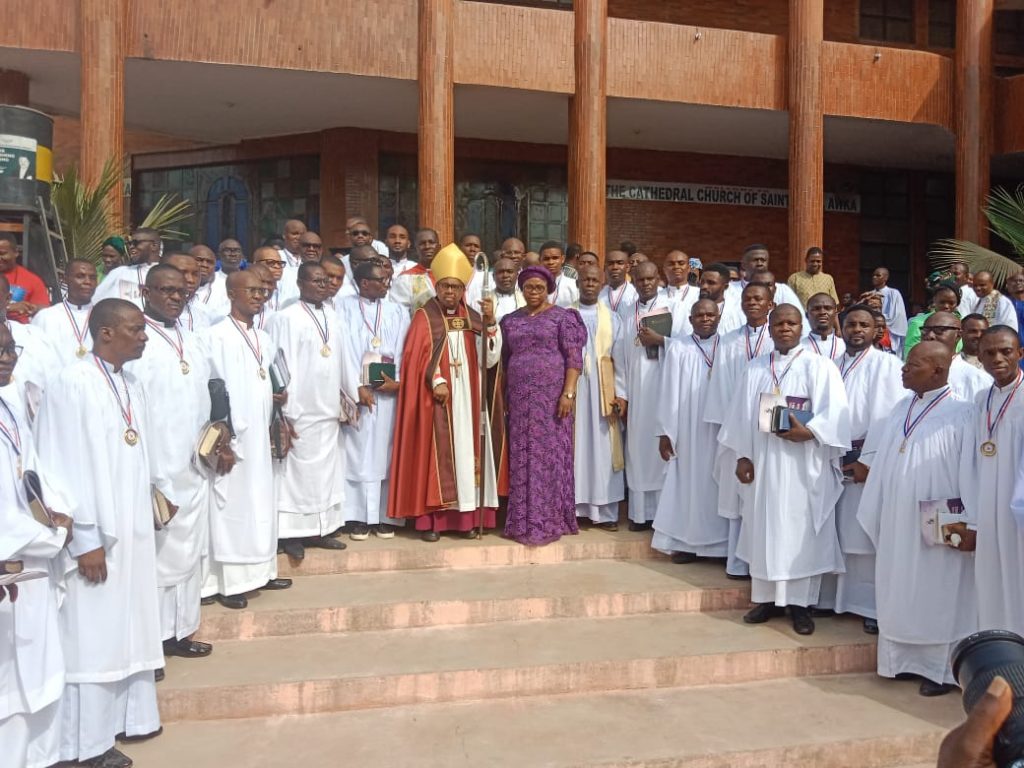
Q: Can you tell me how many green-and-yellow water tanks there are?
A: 1